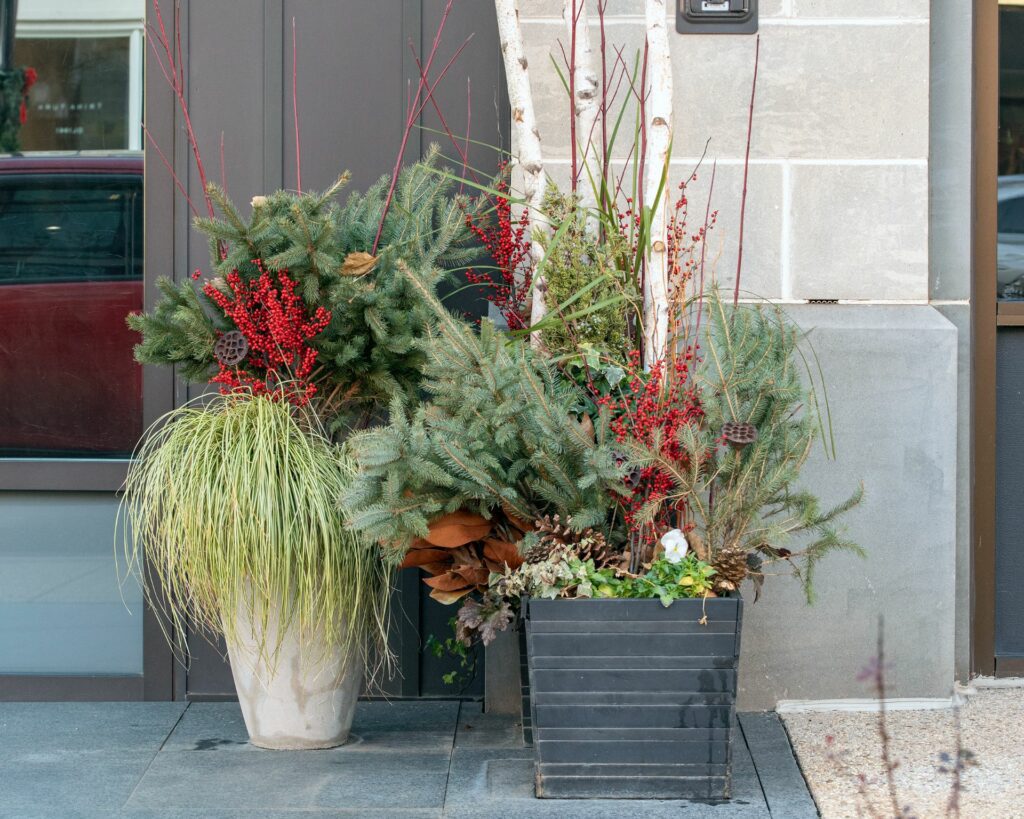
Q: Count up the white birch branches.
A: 3